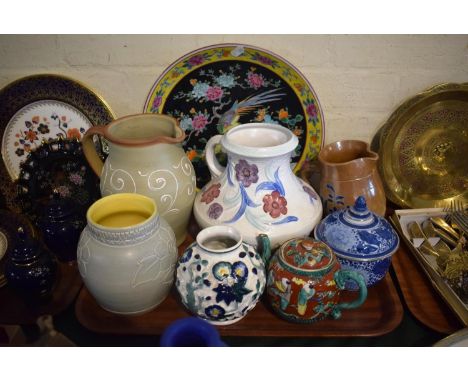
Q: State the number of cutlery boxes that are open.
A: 1